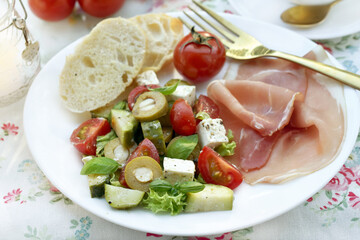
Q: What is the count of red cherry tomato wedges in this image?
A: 6